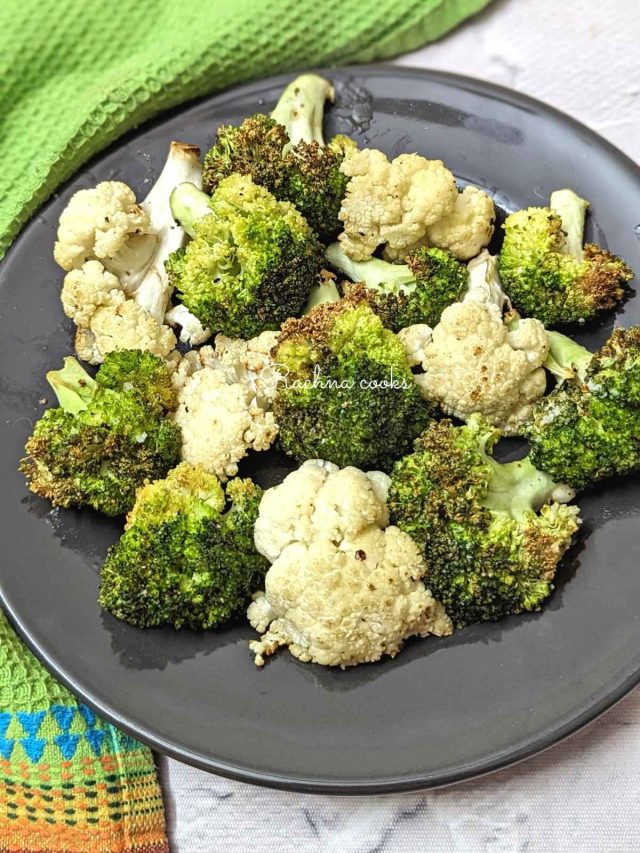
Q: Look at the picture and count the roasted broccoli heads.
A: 9